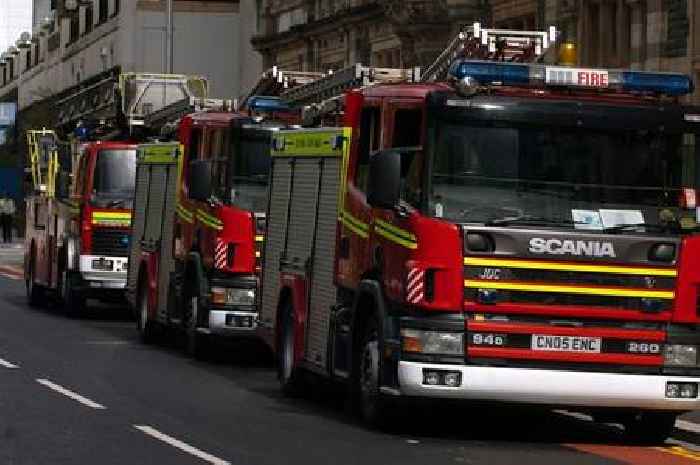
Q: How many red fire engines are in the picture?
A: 3